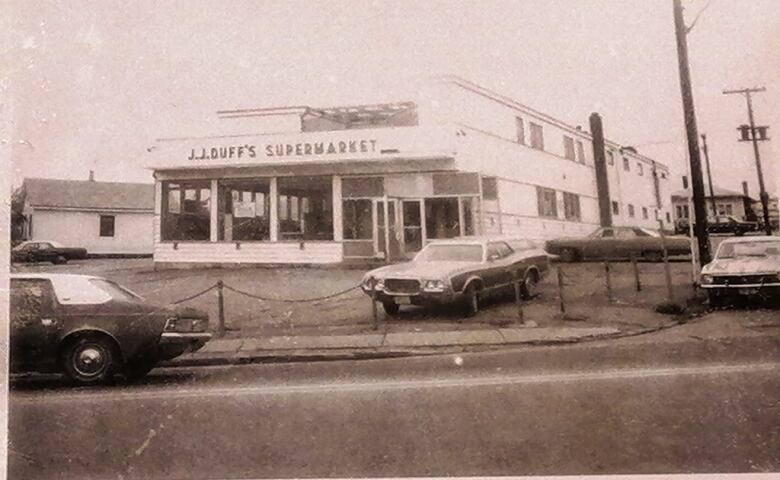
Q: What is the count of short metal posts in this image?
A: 6